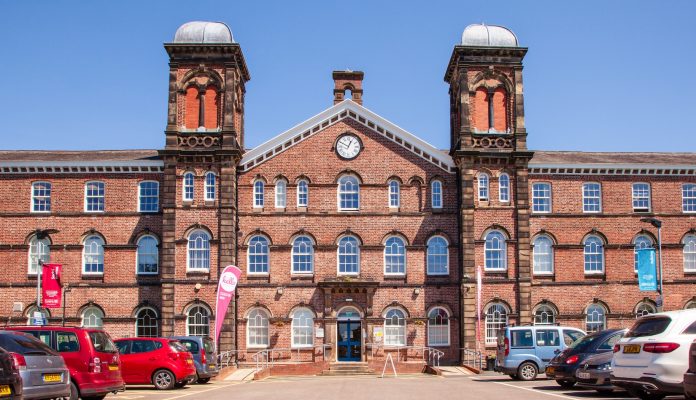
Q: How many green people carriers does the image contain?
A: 0